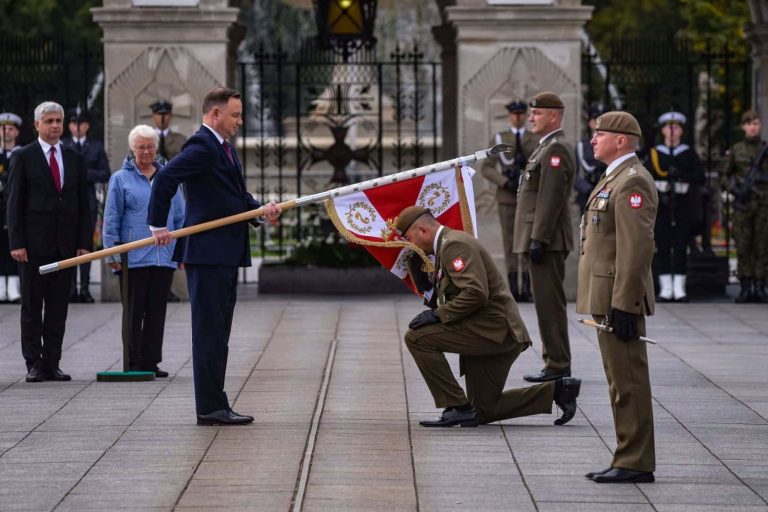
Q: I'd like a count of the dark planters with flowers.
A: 1